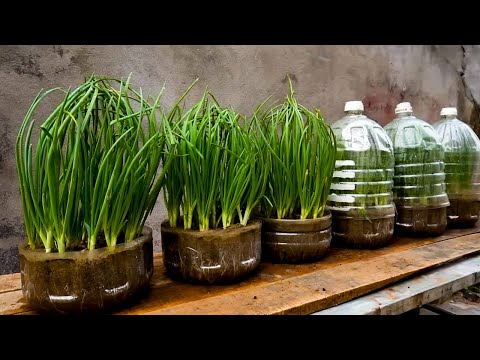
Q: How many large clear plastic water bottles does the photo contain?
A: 3